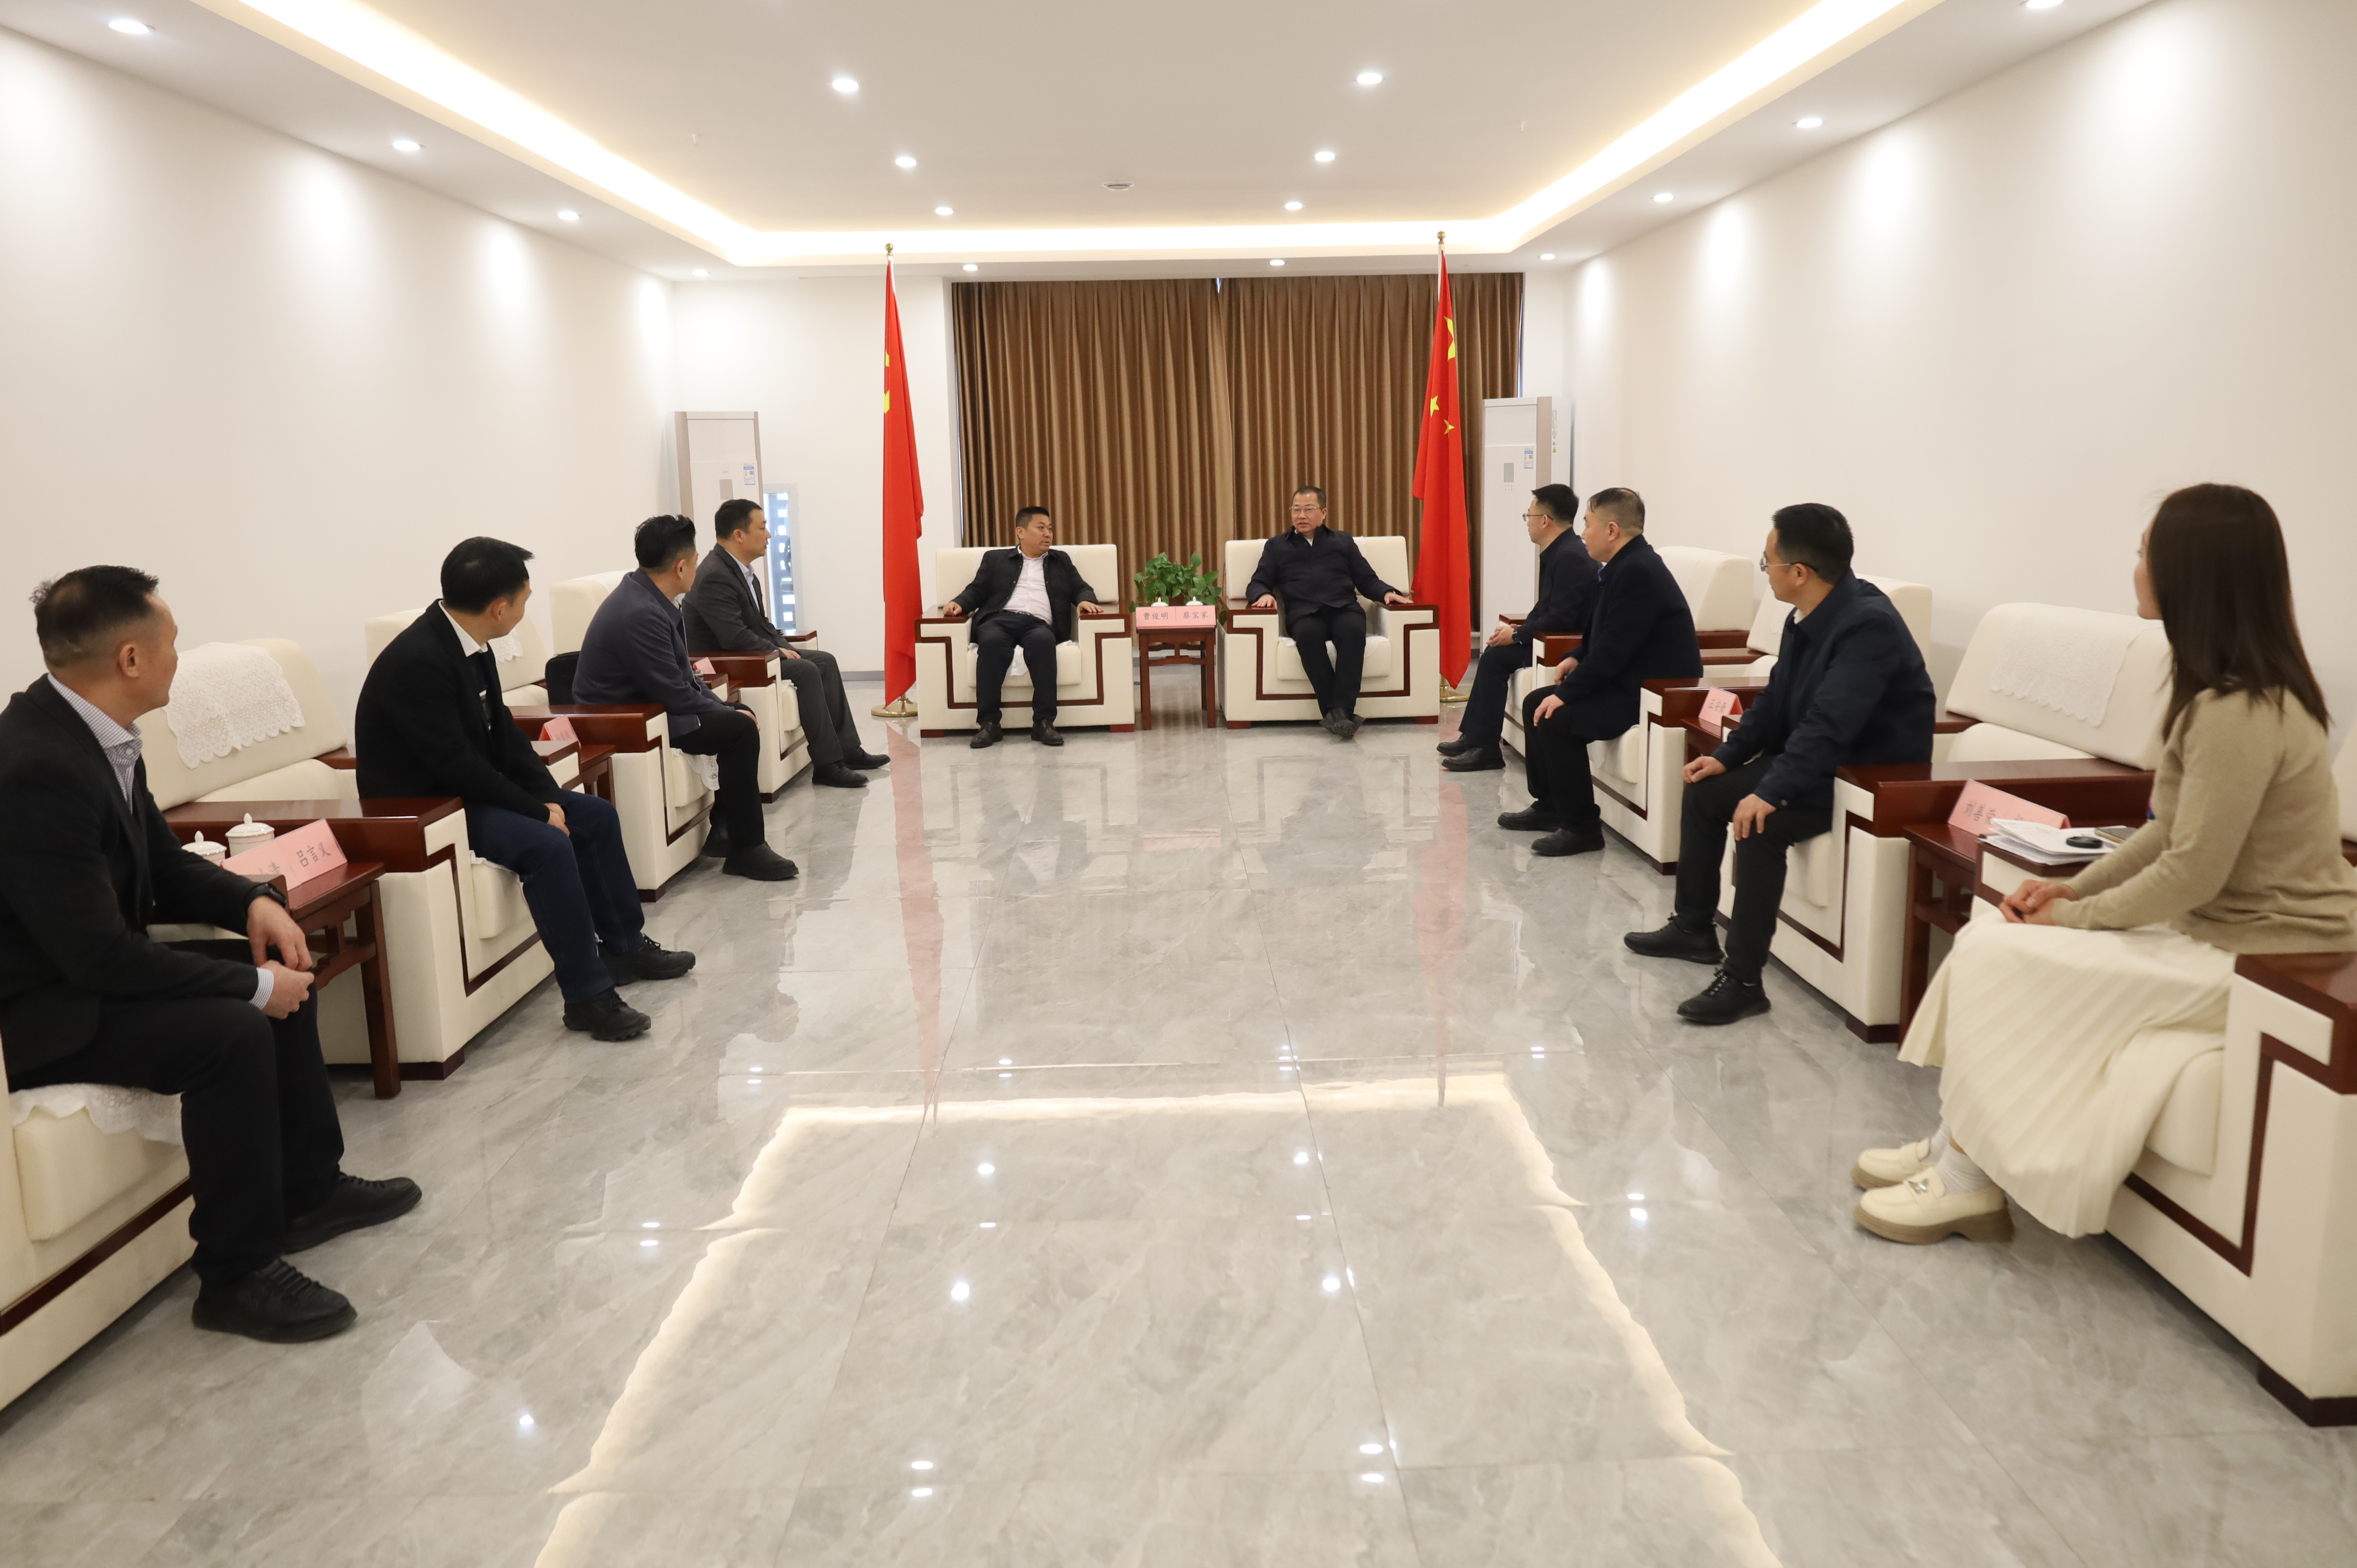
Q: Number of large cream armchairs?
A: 10